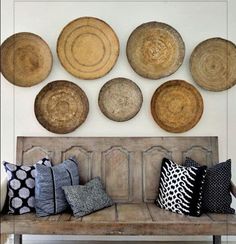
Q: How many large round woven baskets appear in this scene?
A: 7